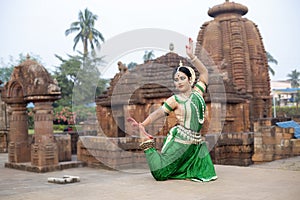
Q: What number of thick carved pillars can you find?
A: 2